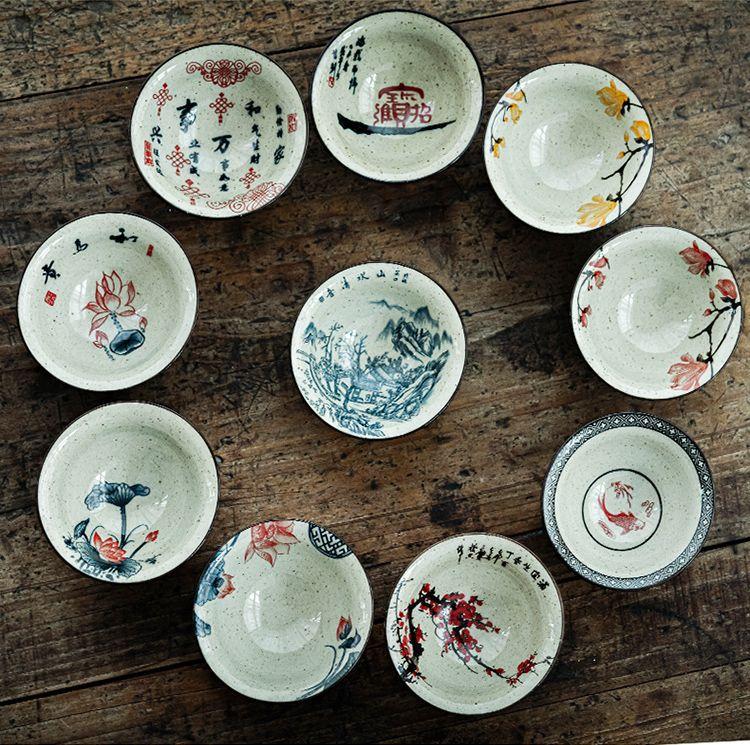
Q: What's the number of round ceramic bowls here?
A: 10